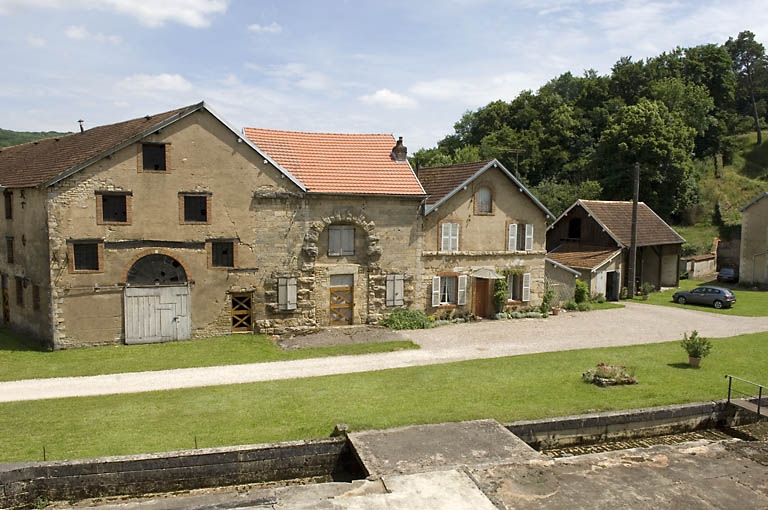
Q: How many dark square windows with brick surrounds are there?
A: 5